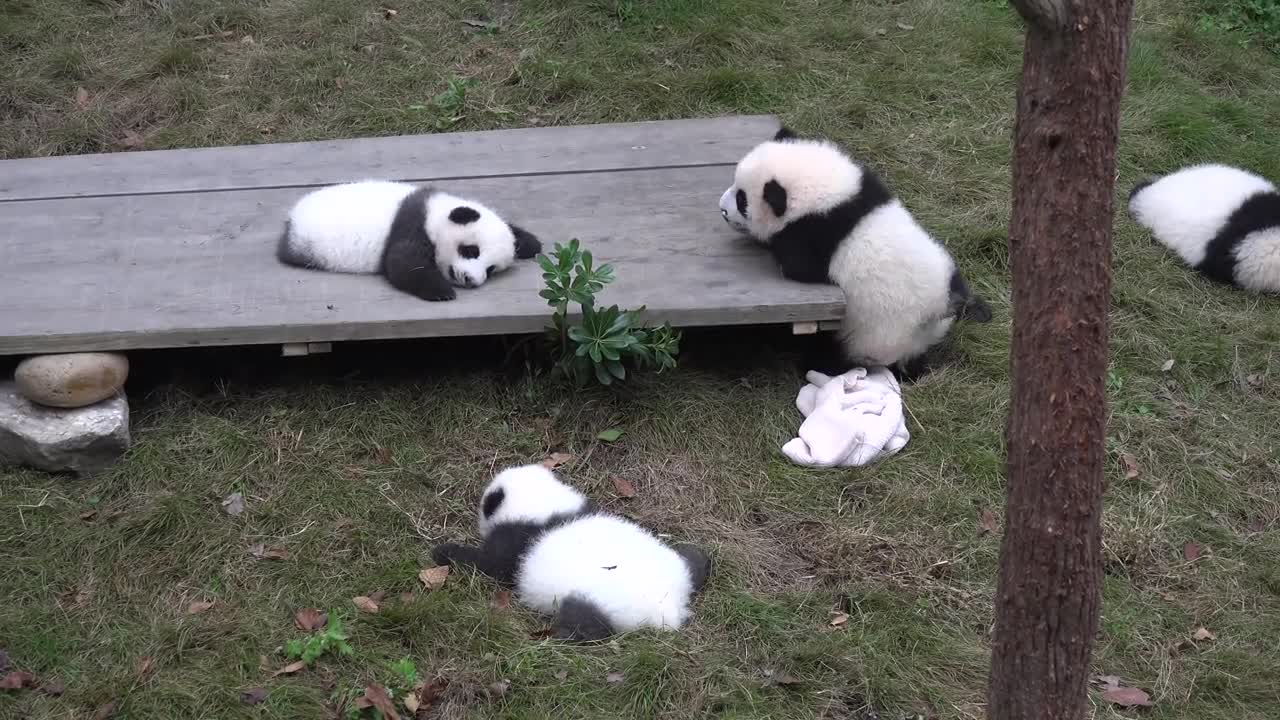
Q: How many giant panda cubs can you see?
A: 4